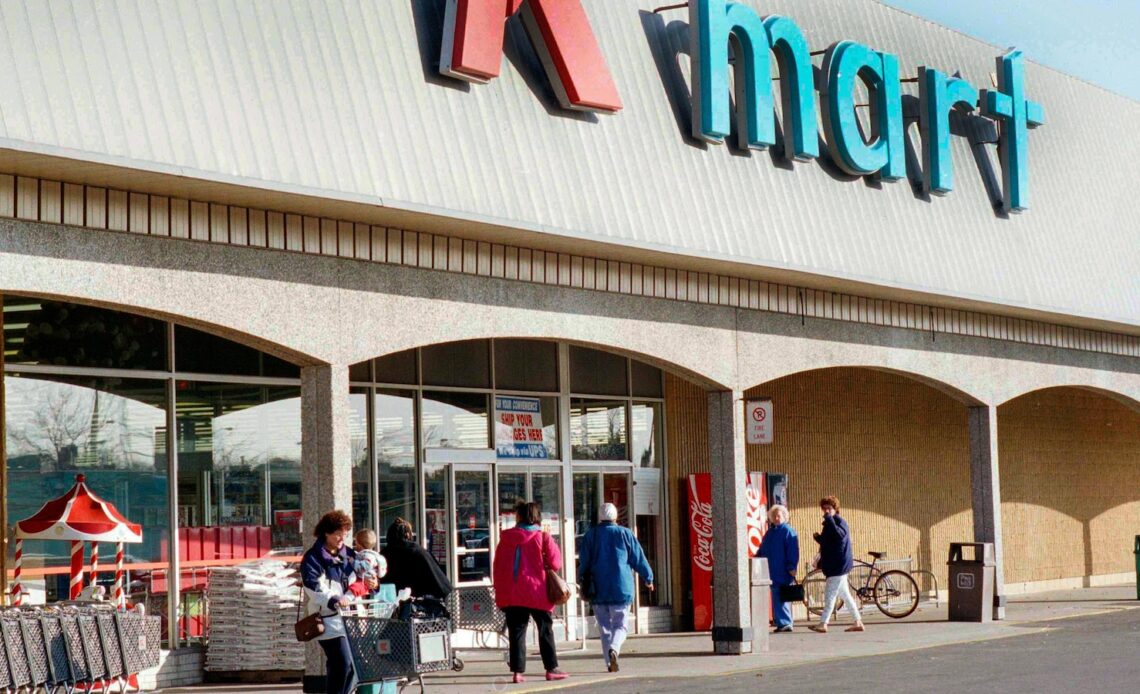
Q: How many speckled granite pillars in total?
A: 3